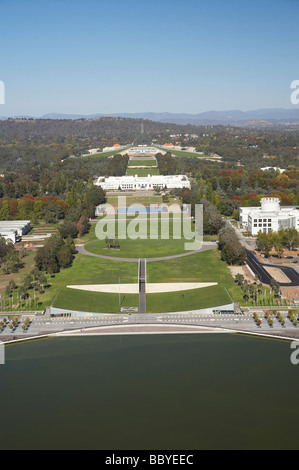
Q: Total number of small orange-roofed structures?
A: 2